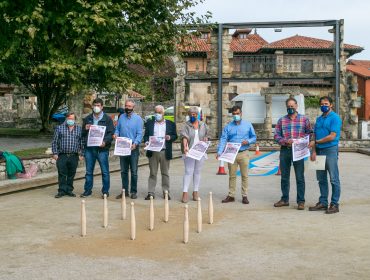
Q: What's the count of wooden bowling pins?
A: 9